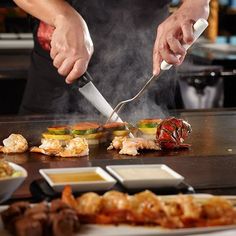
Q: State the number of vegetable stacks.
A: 4